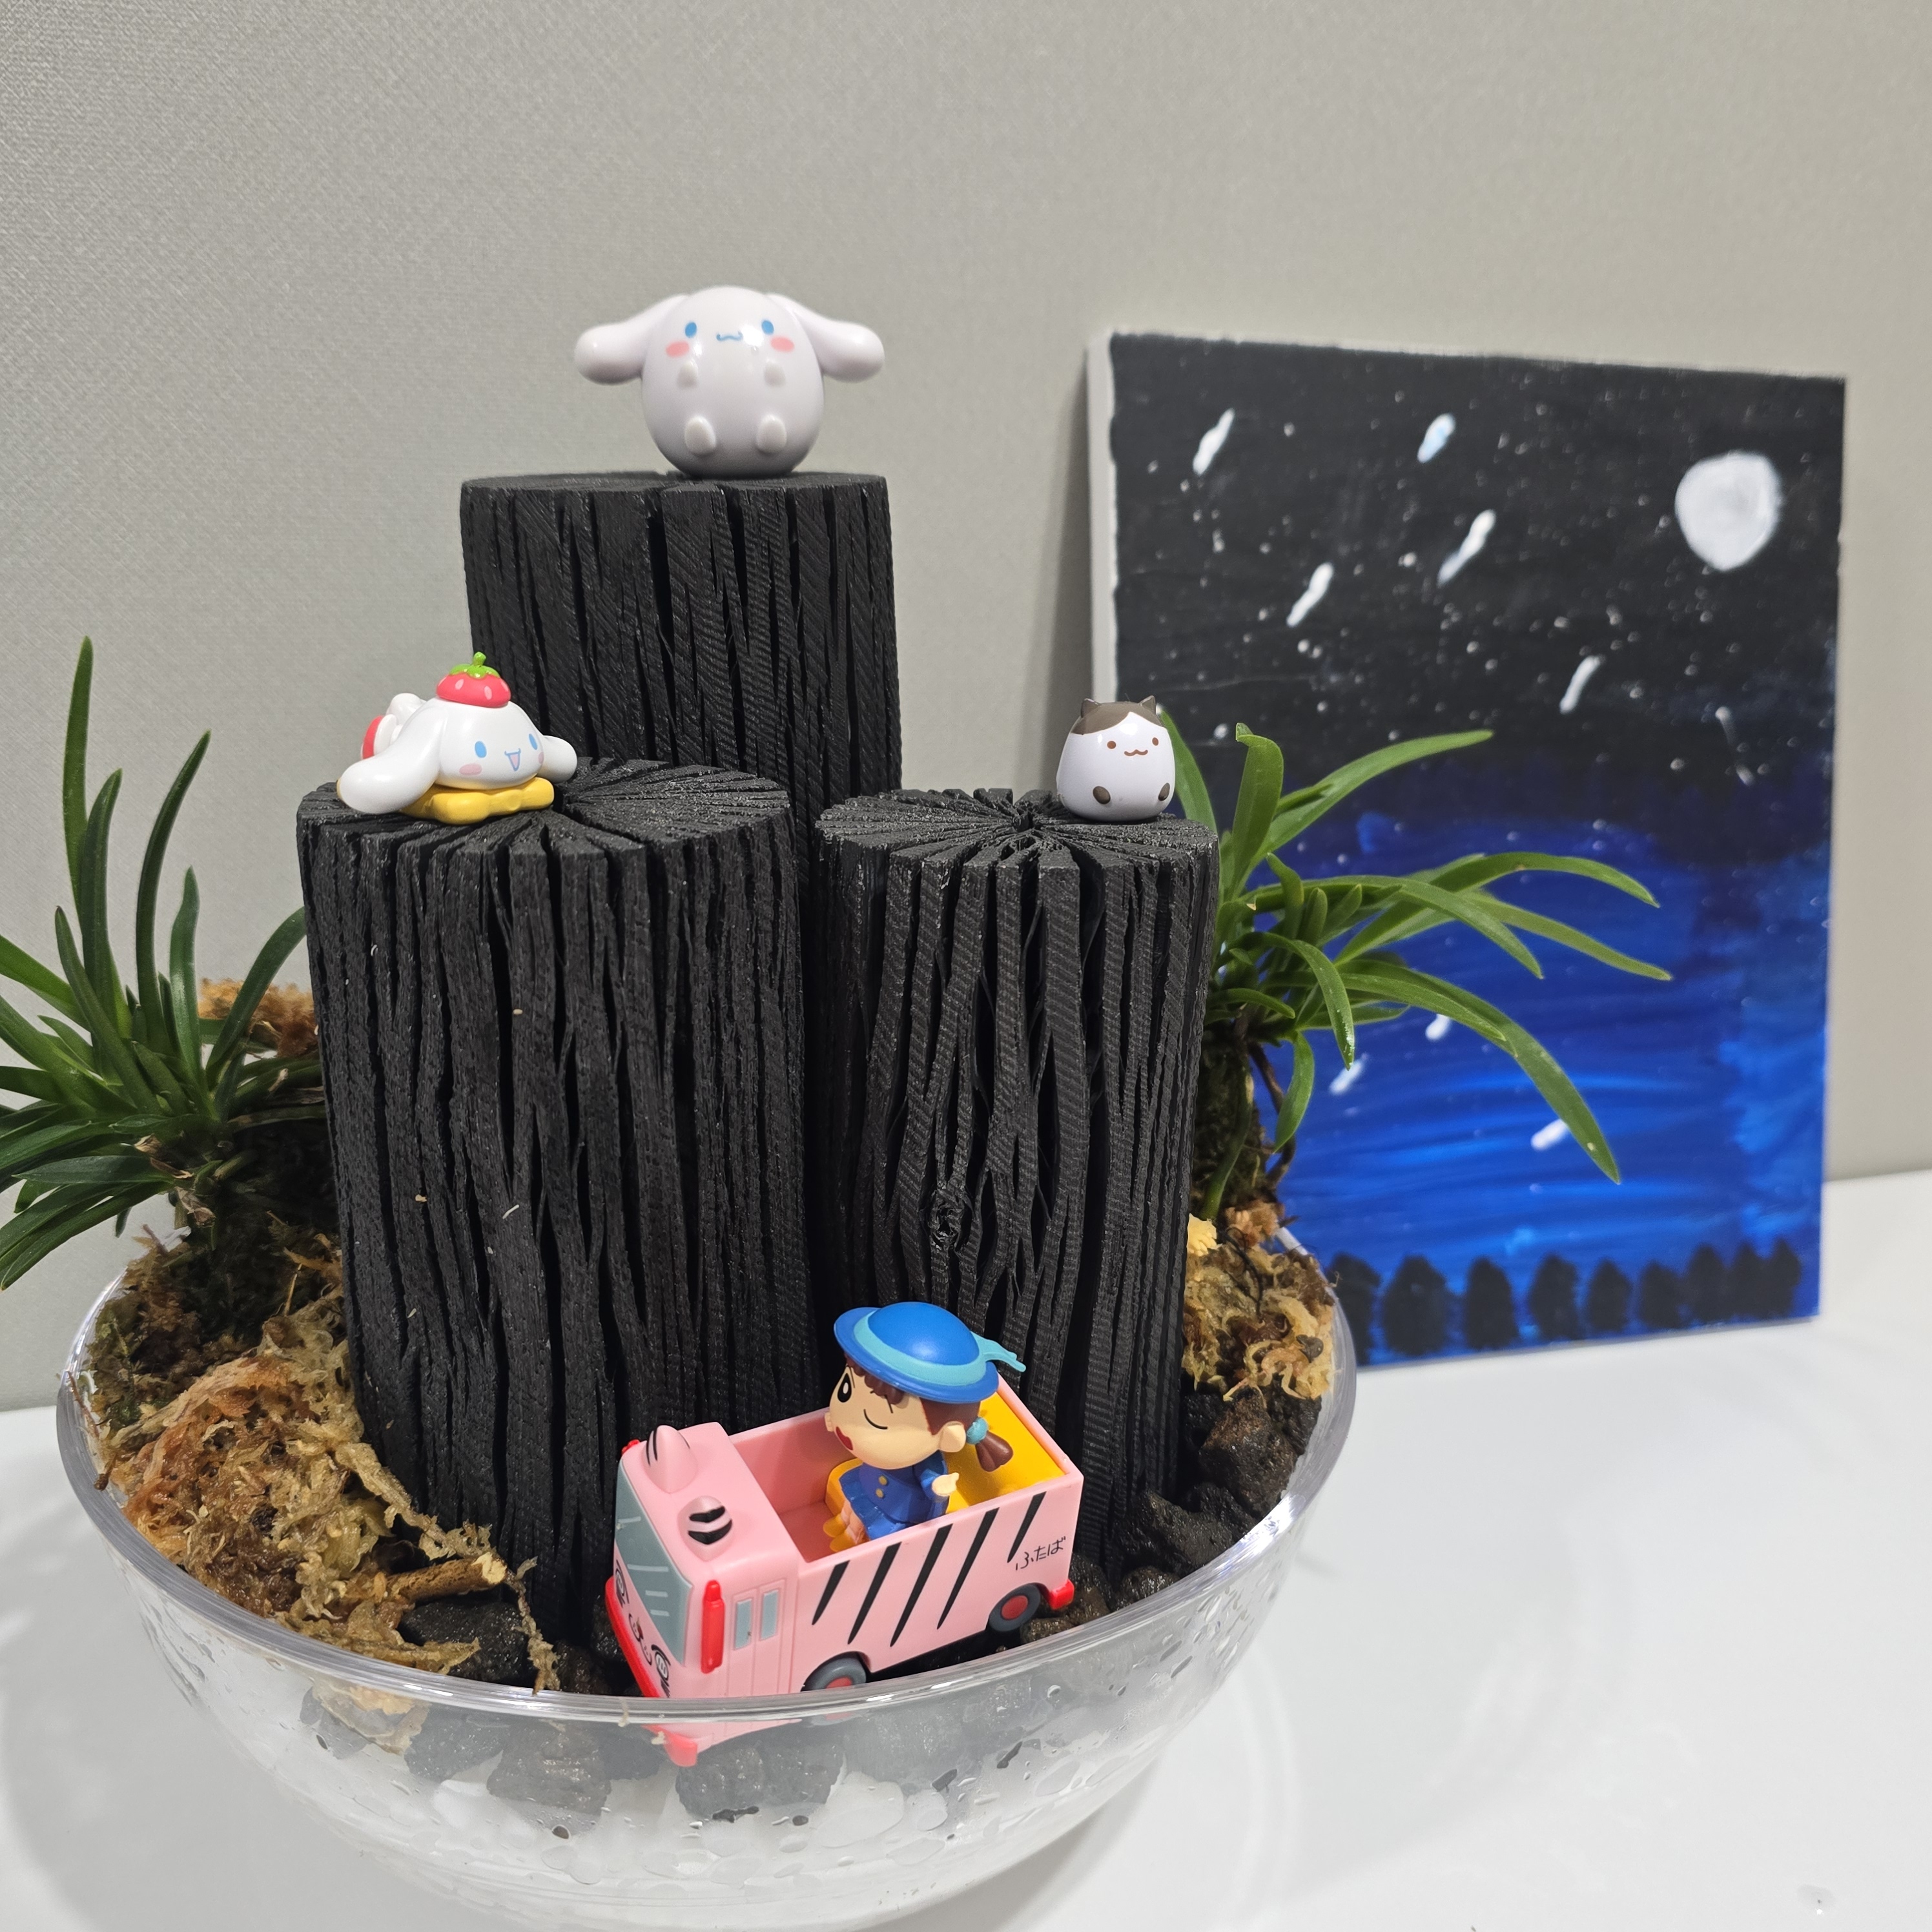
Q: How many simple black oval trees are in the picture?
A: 9